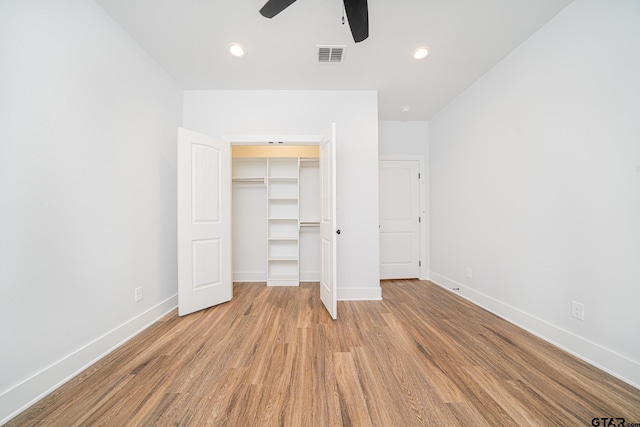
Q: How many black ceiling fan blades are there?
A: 2